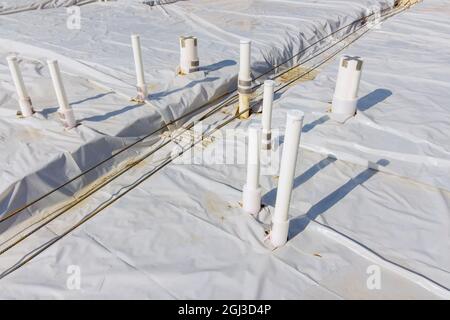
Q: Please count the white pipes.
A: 9